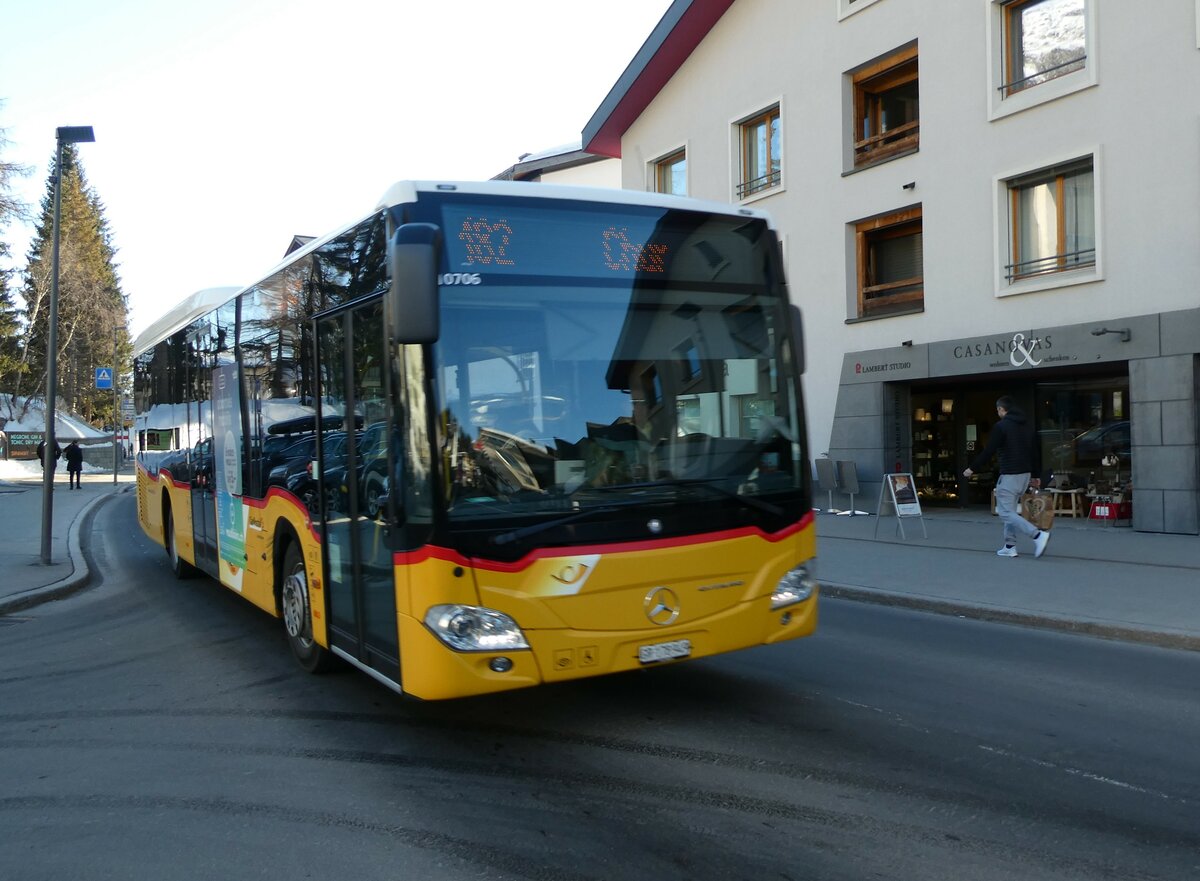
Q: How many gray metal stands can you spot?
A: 2